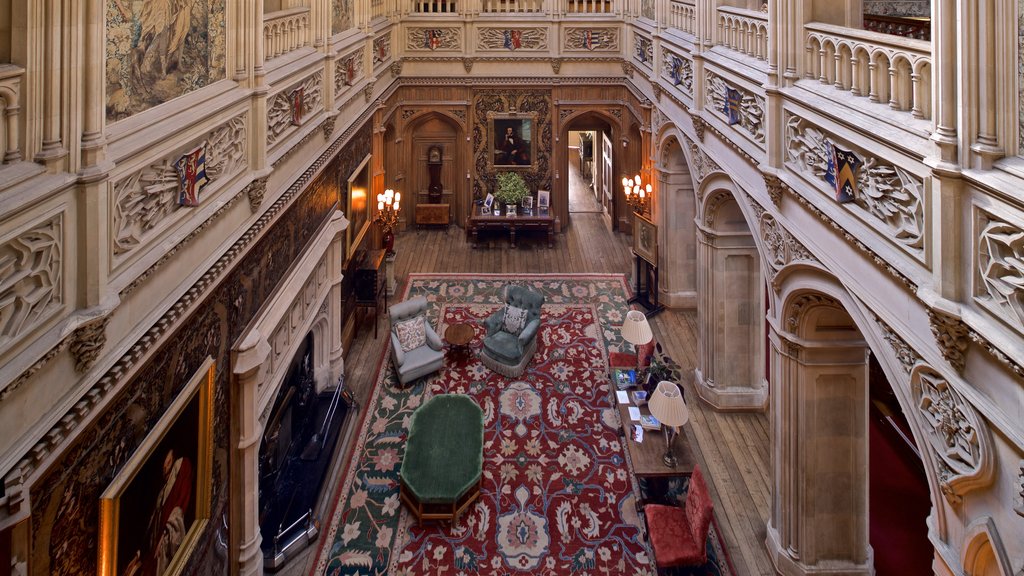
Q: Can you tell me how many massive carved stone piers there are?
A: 3